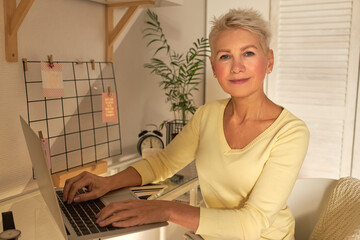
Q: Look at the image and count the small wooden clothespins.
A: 5